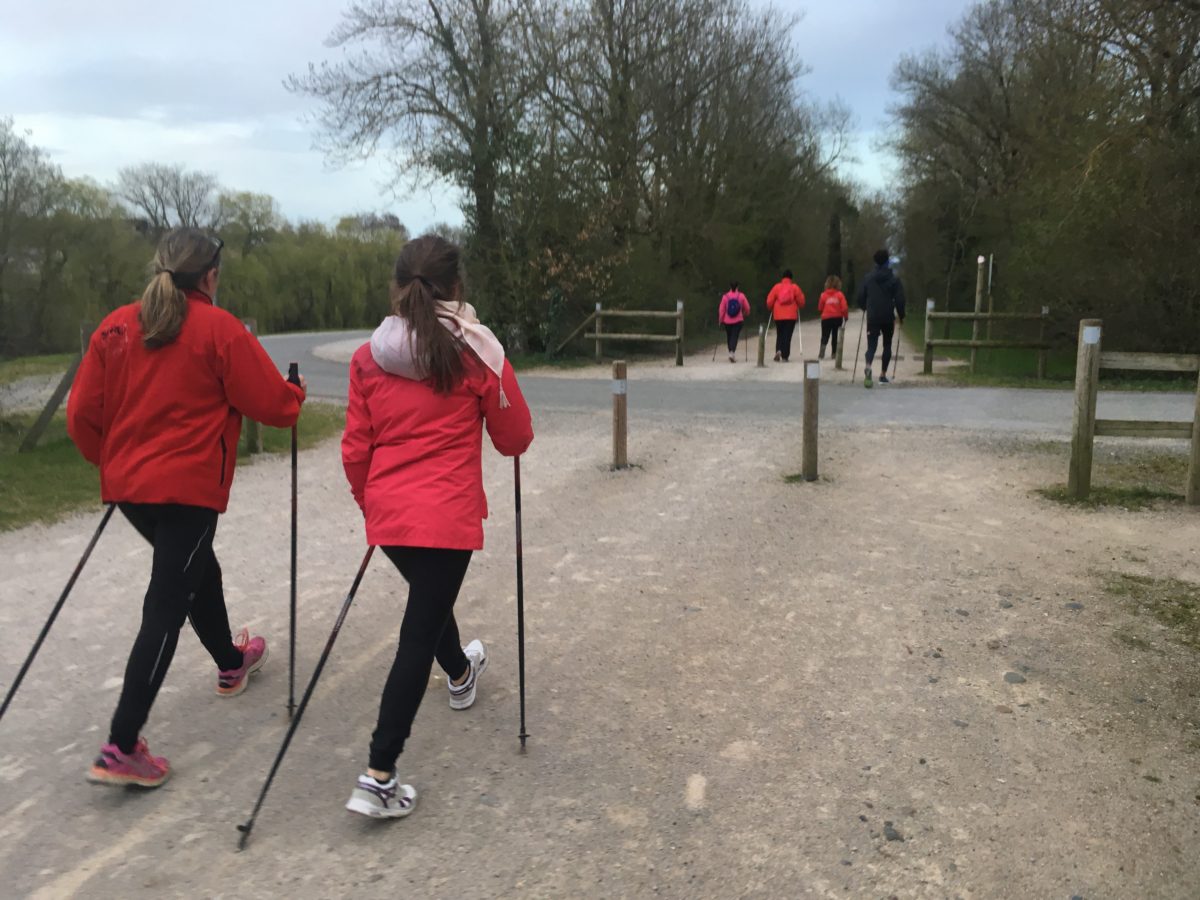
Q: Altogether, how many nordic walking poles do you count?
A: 11